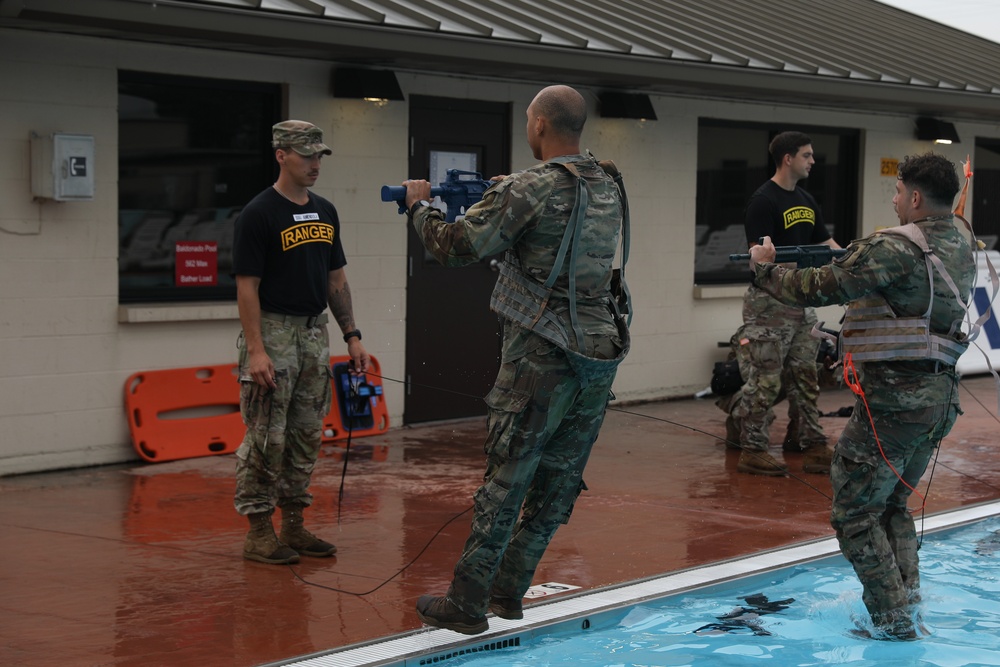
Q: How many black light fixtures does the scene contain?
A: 3